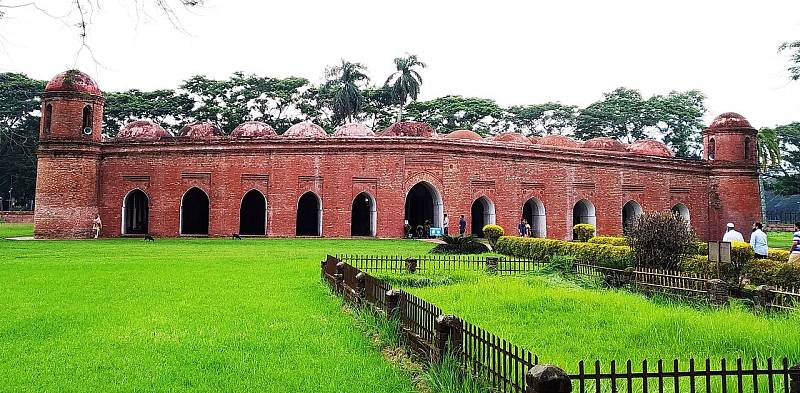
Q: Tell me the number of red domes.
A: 13